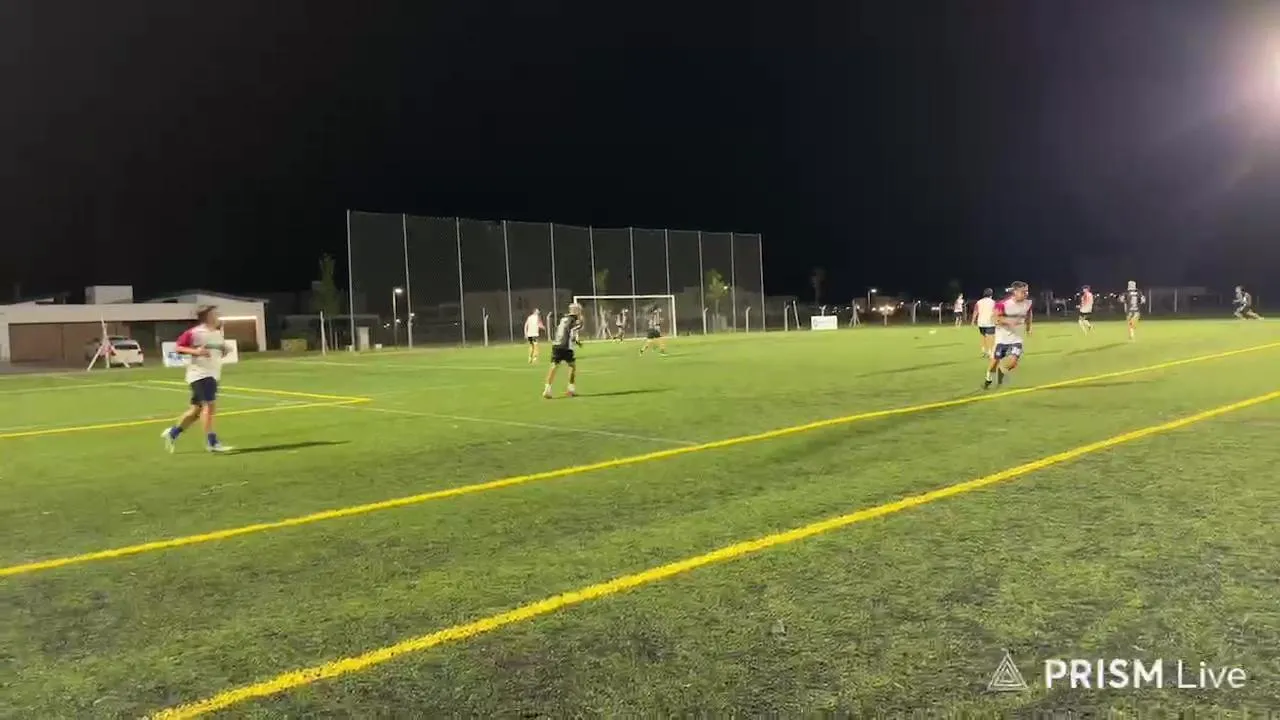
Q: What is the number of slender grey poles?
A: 11